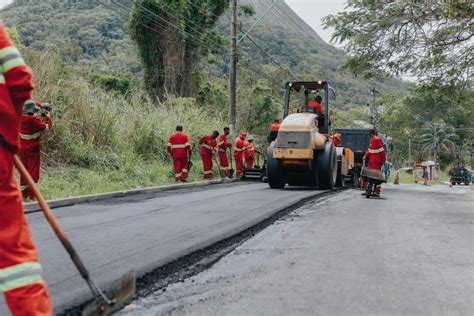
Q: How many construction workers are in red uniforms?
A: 11